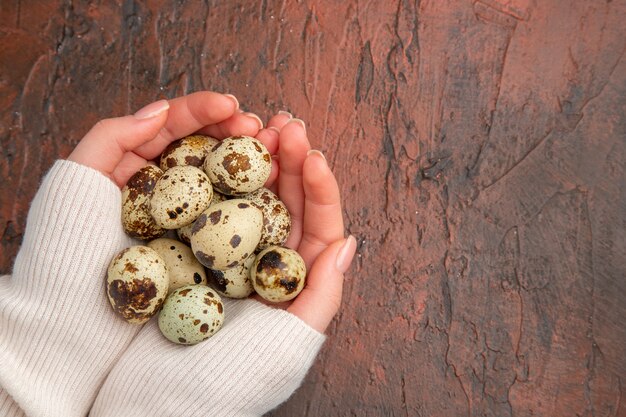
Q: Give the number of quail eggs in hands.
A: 12